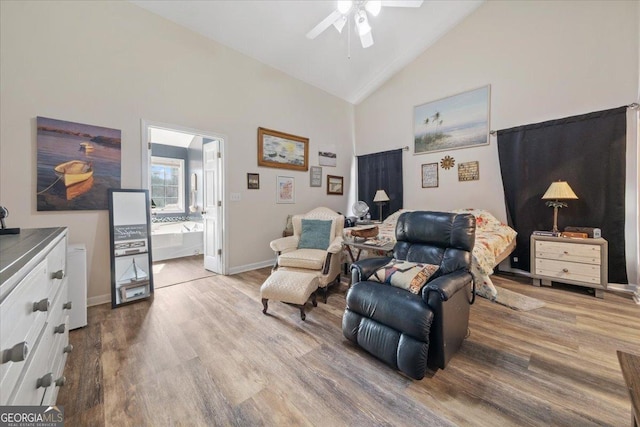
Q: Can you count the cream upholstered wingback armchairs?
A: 1